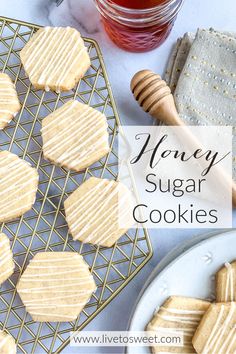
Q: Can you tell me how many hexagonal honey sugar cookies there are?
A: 11